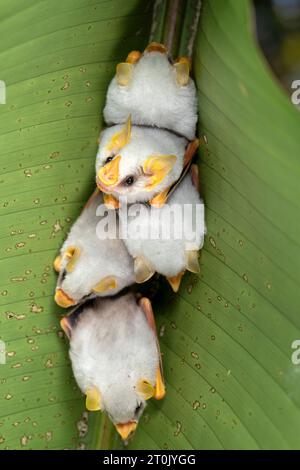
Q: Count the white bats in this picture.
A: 5